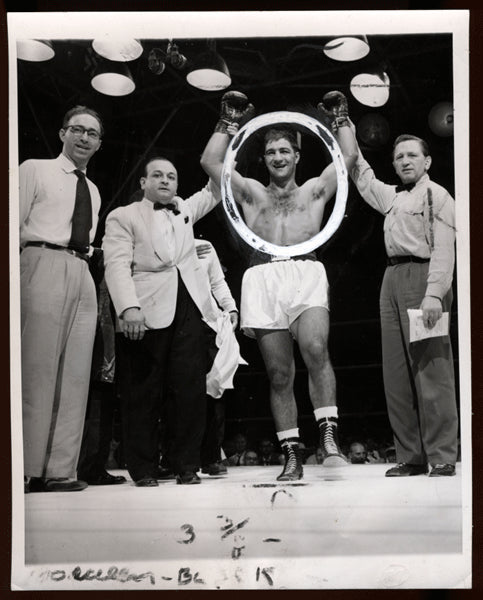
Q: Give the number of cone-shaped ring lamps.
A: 6